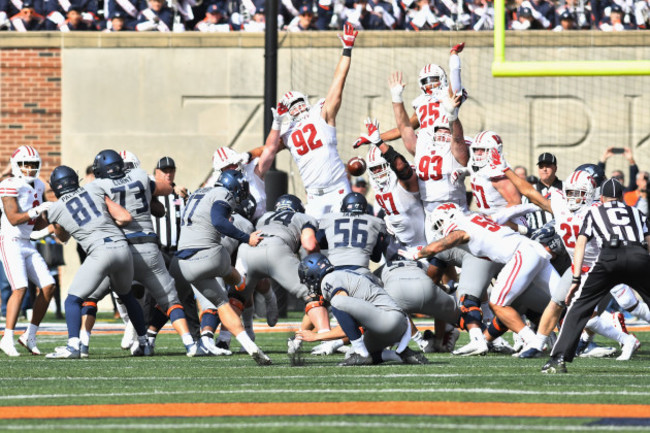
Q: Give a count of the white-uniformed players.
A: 10